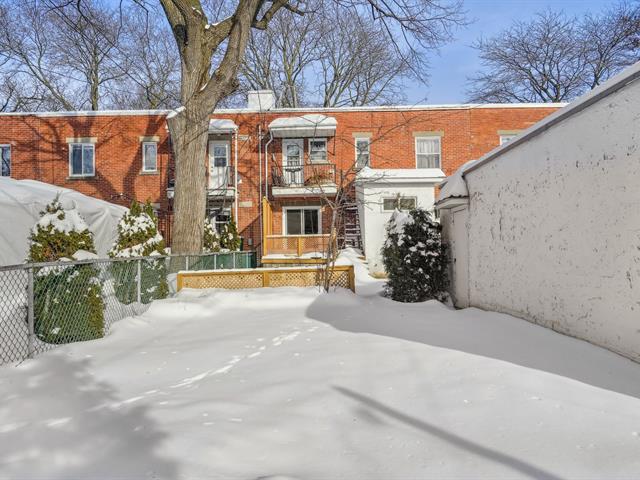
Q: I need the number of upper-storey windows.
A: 7